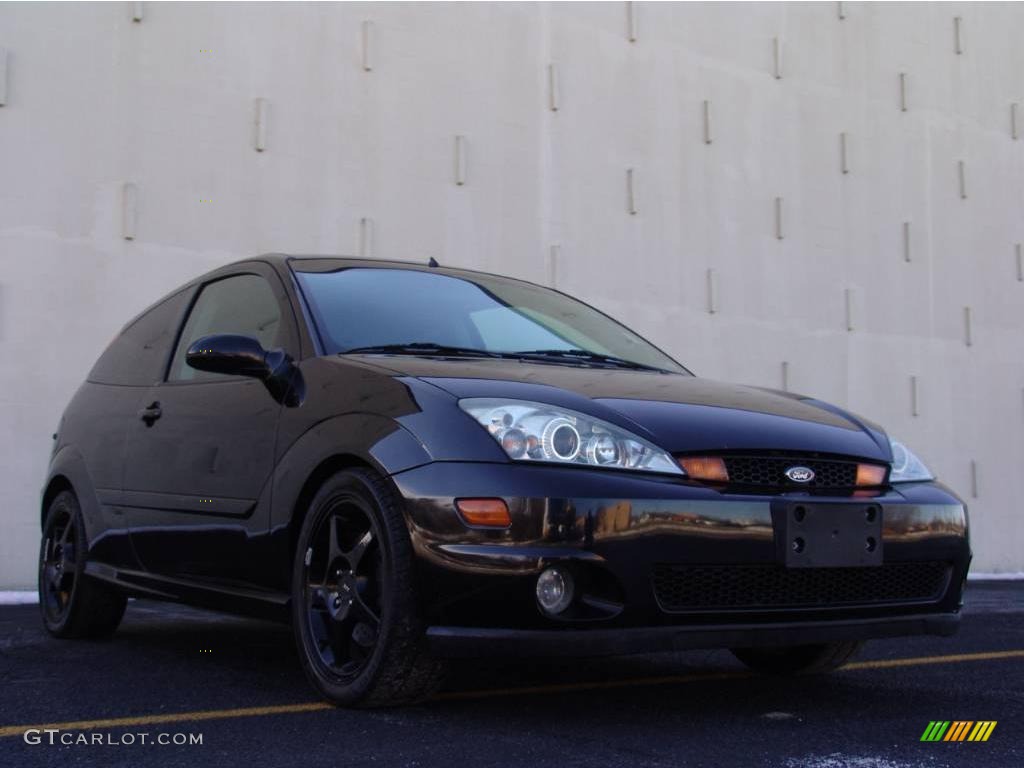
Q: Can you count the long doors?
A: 1